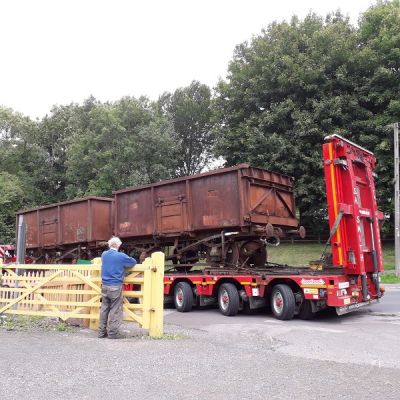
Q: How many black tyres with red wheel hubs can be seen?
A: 3